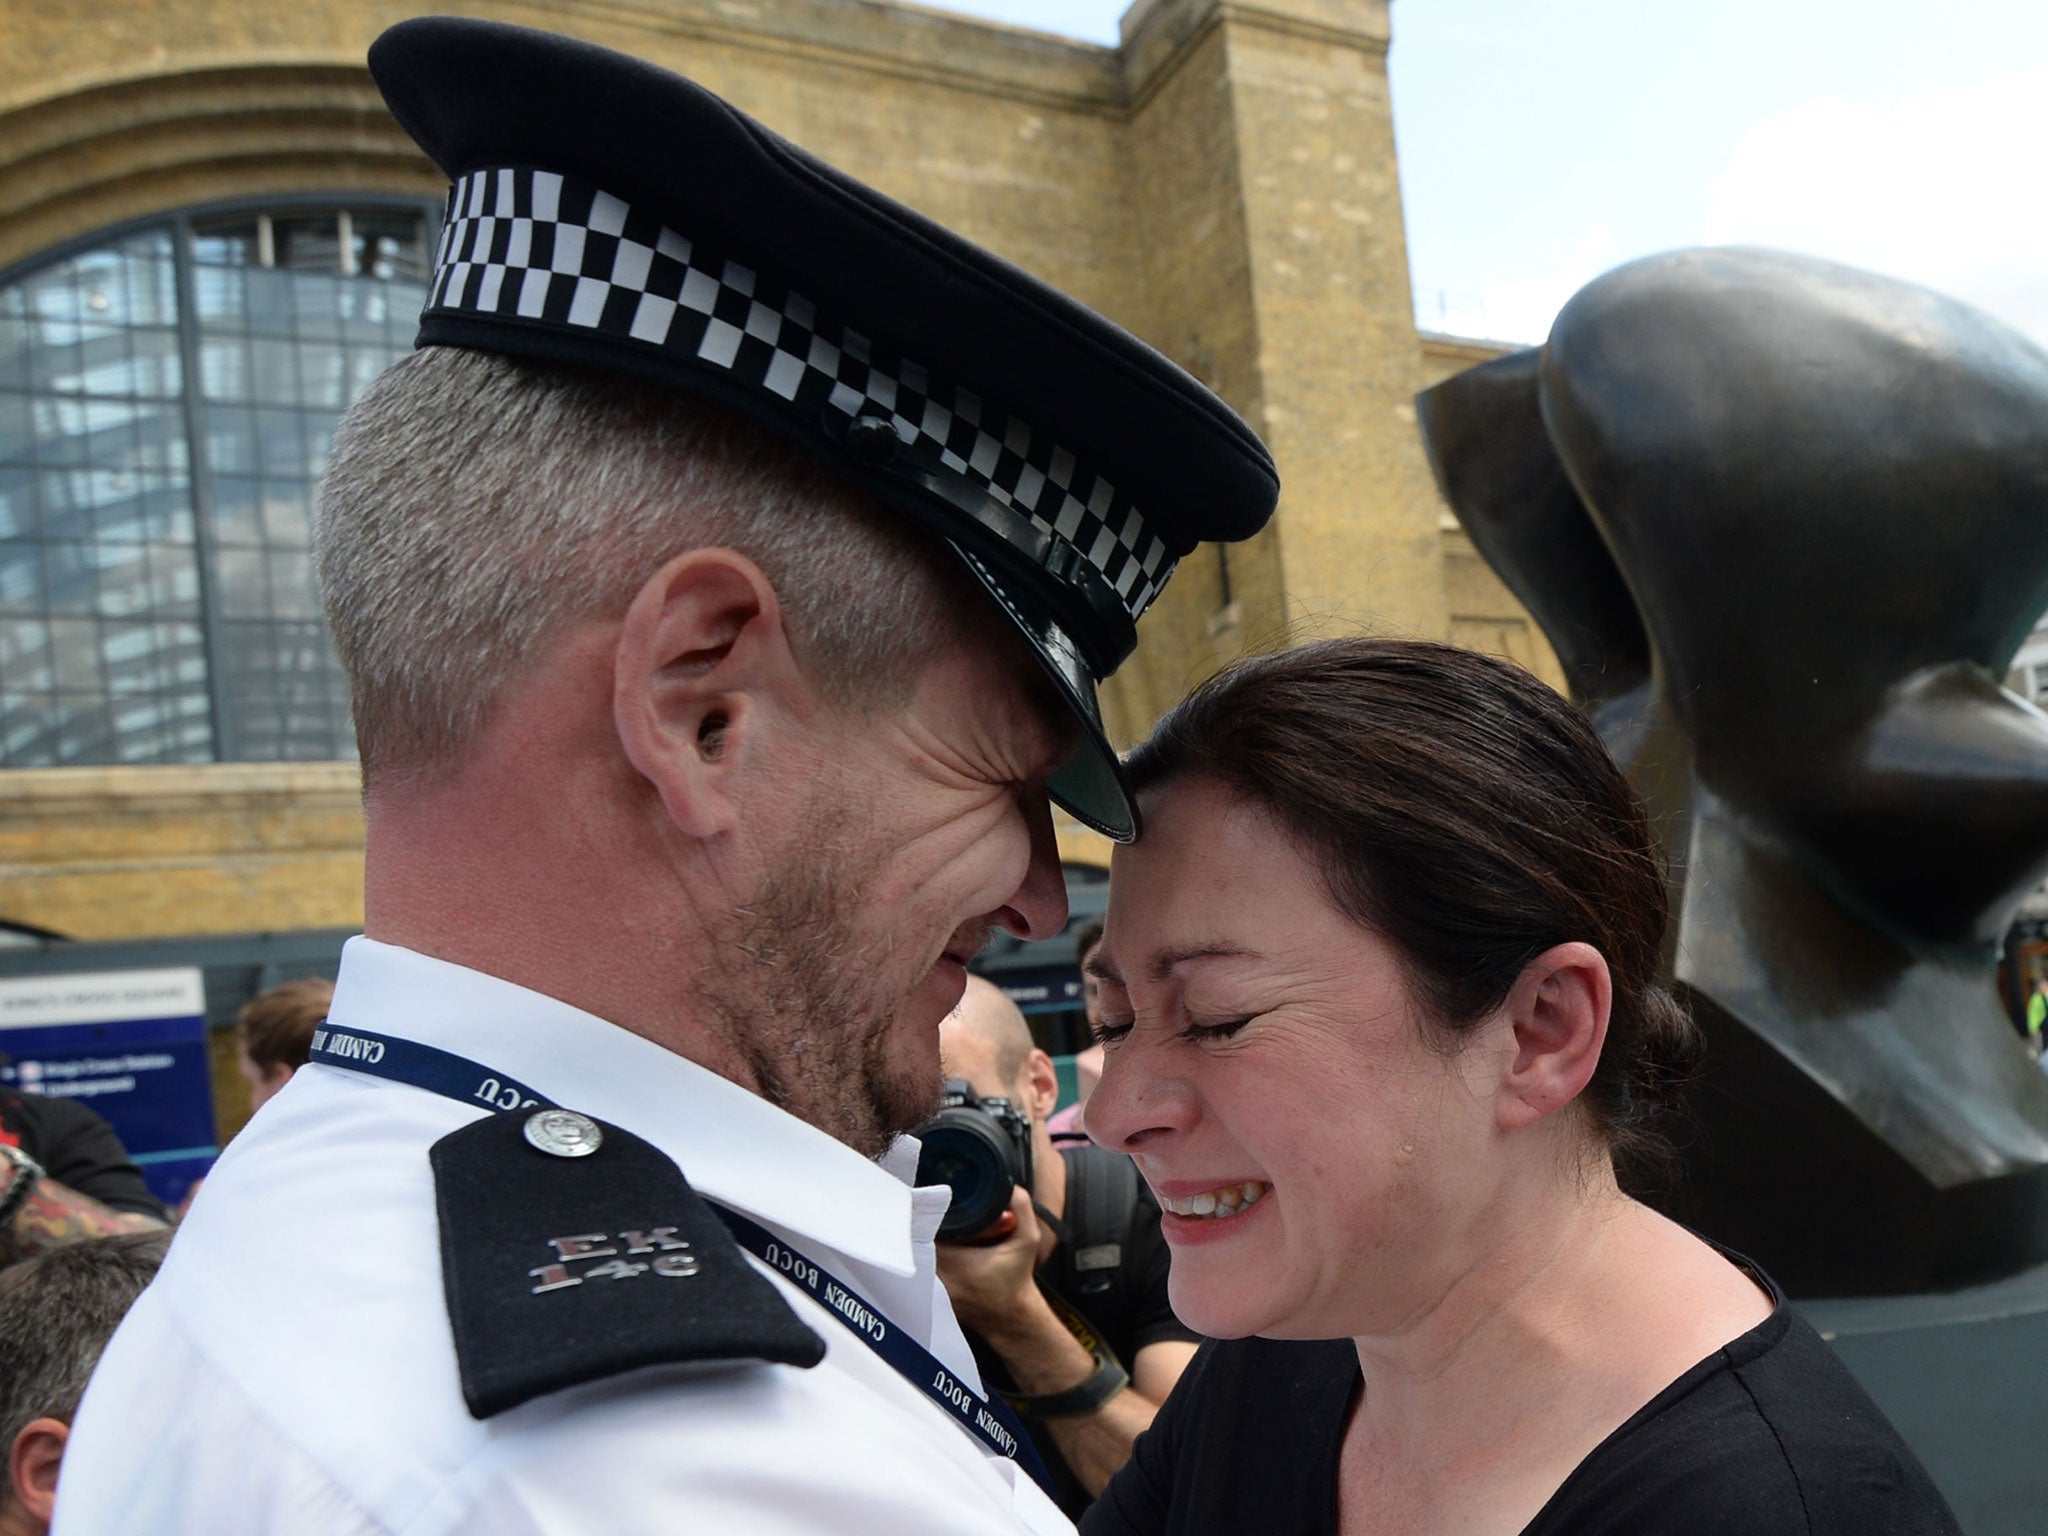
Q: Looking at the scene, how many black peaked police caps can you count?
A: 1